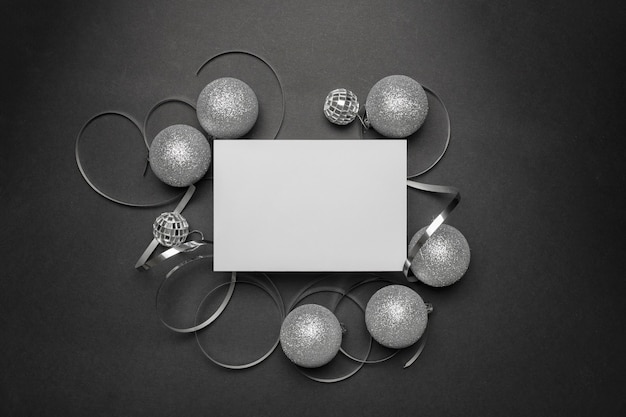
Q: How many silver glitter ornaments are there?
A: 6